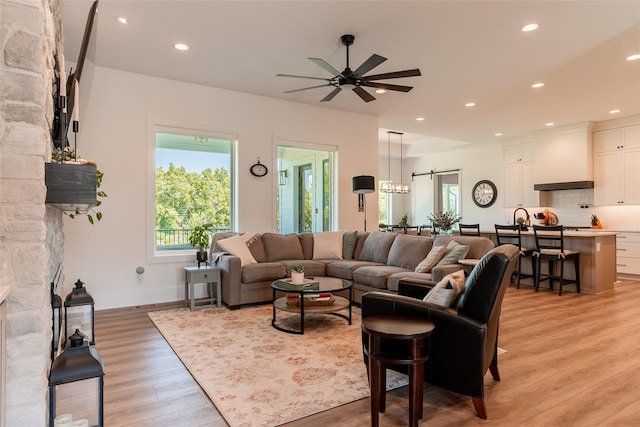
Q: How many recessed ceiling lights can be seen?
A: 11